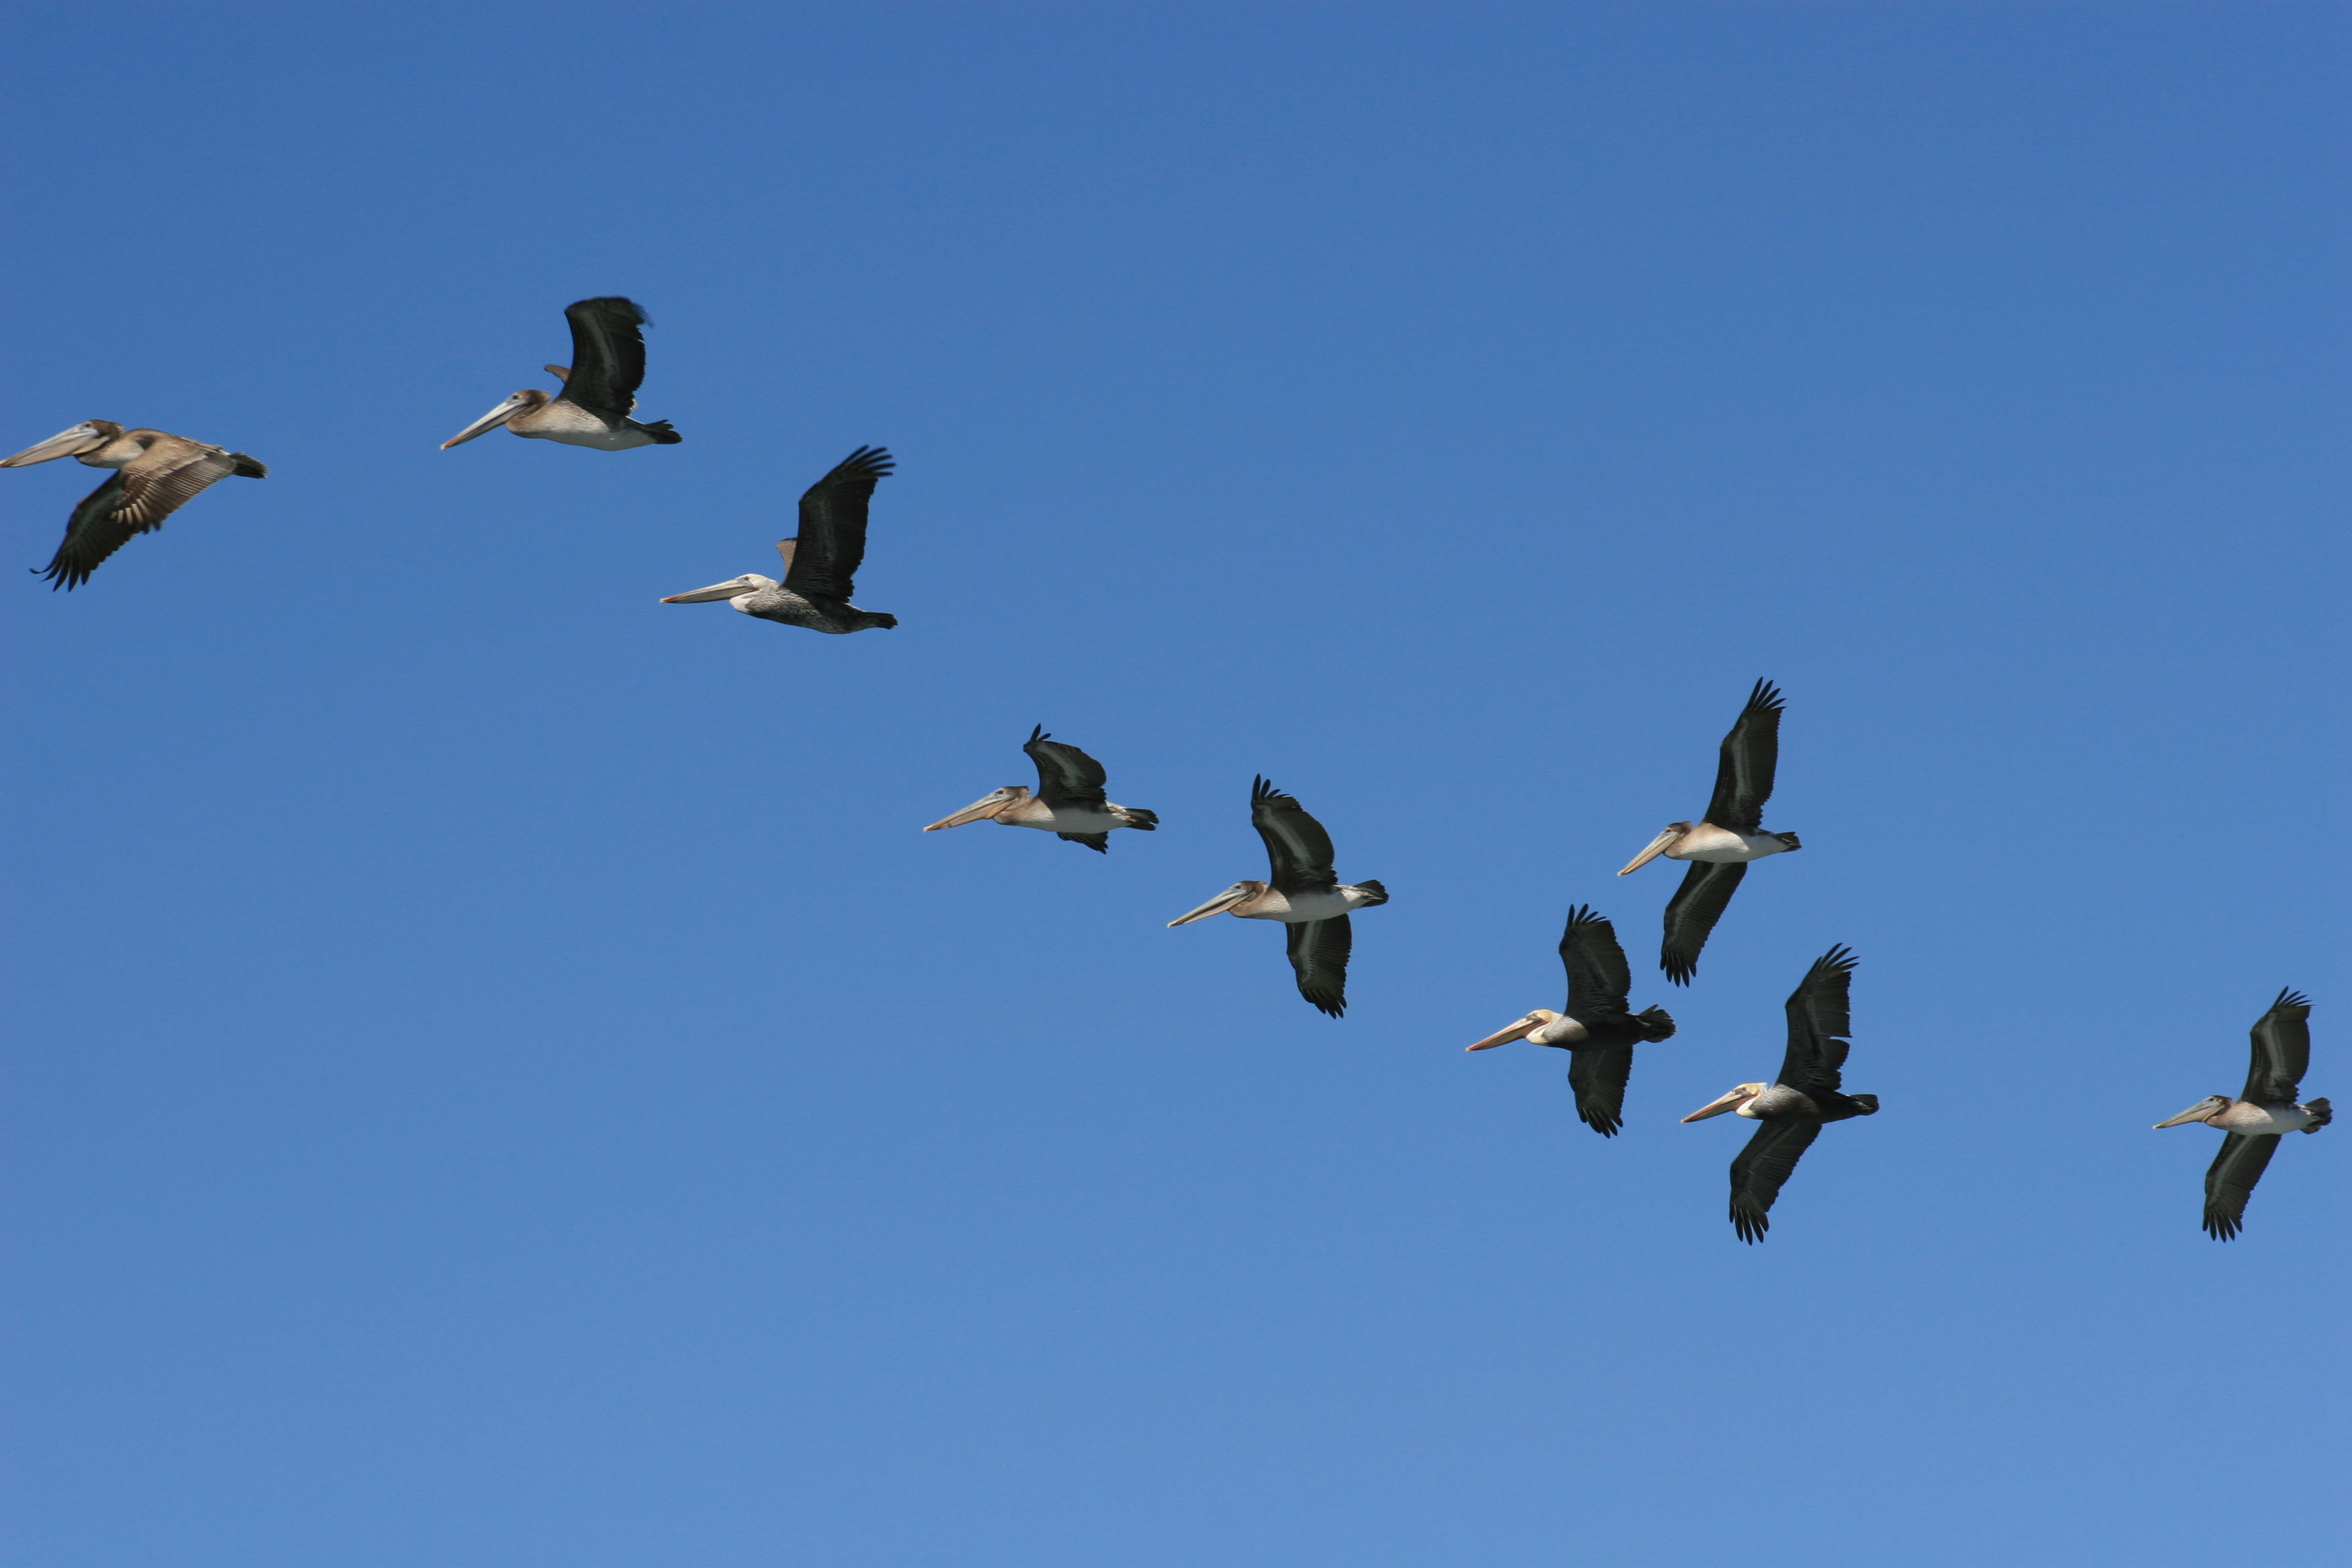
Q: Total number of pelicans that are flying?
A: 9